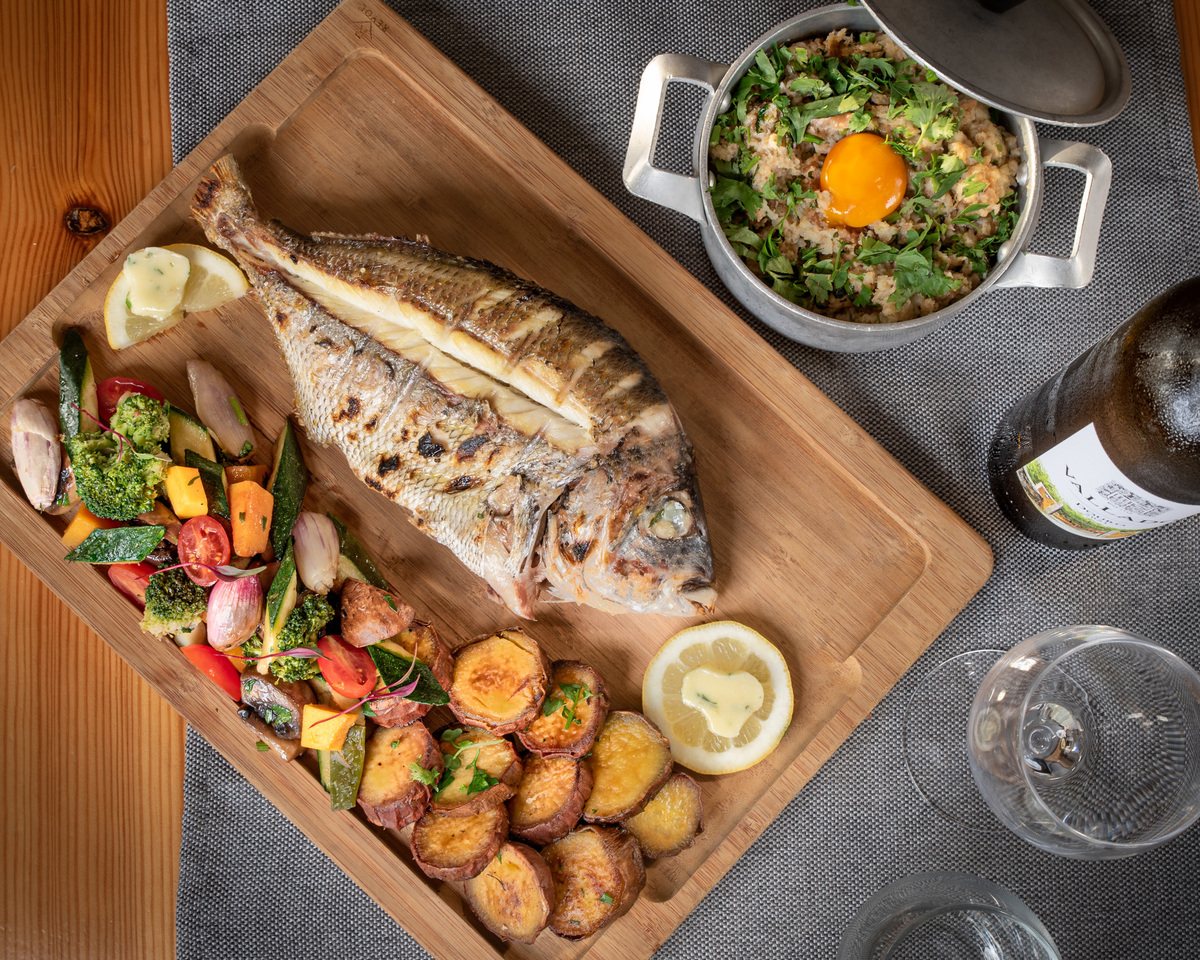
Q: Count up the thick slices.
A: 12